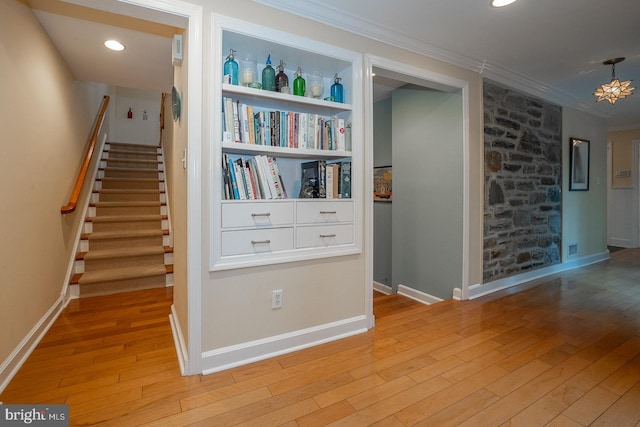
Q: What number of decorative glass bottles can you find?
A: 5